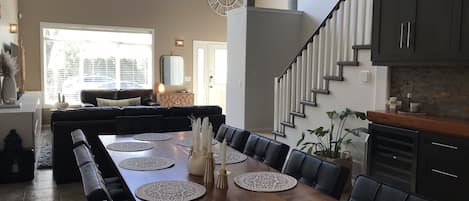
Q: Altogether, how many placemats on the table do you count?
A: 7